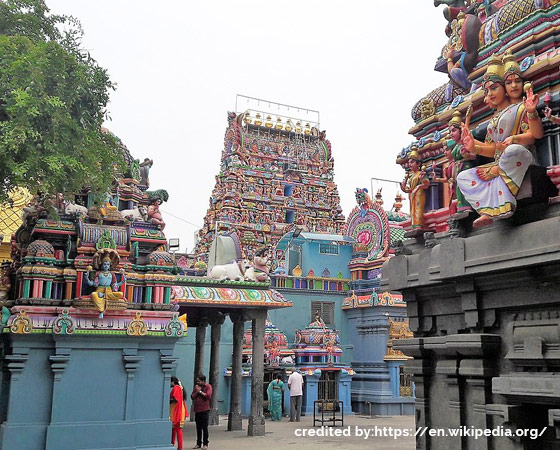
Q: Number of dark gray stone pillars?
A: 4